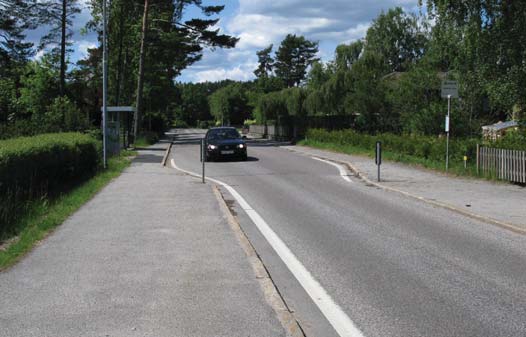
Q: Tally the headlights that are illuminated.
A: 2